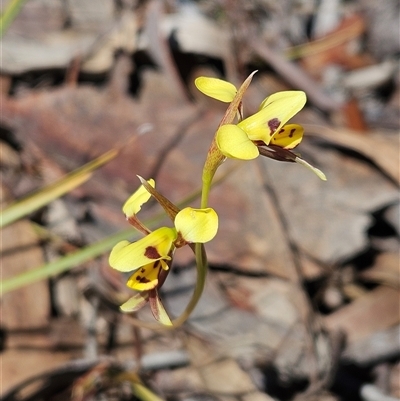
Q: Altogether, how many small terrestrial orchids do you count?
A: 2